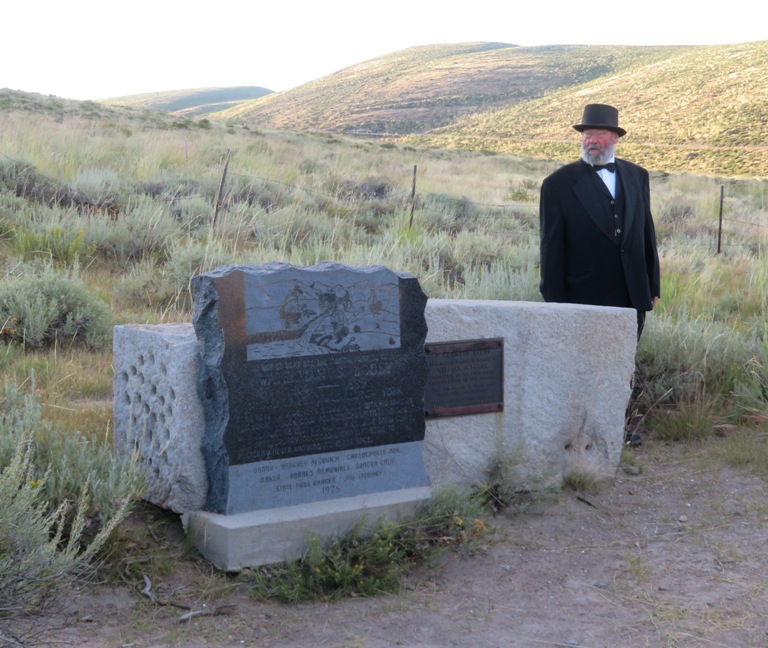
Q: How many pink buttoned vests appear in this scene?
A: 0